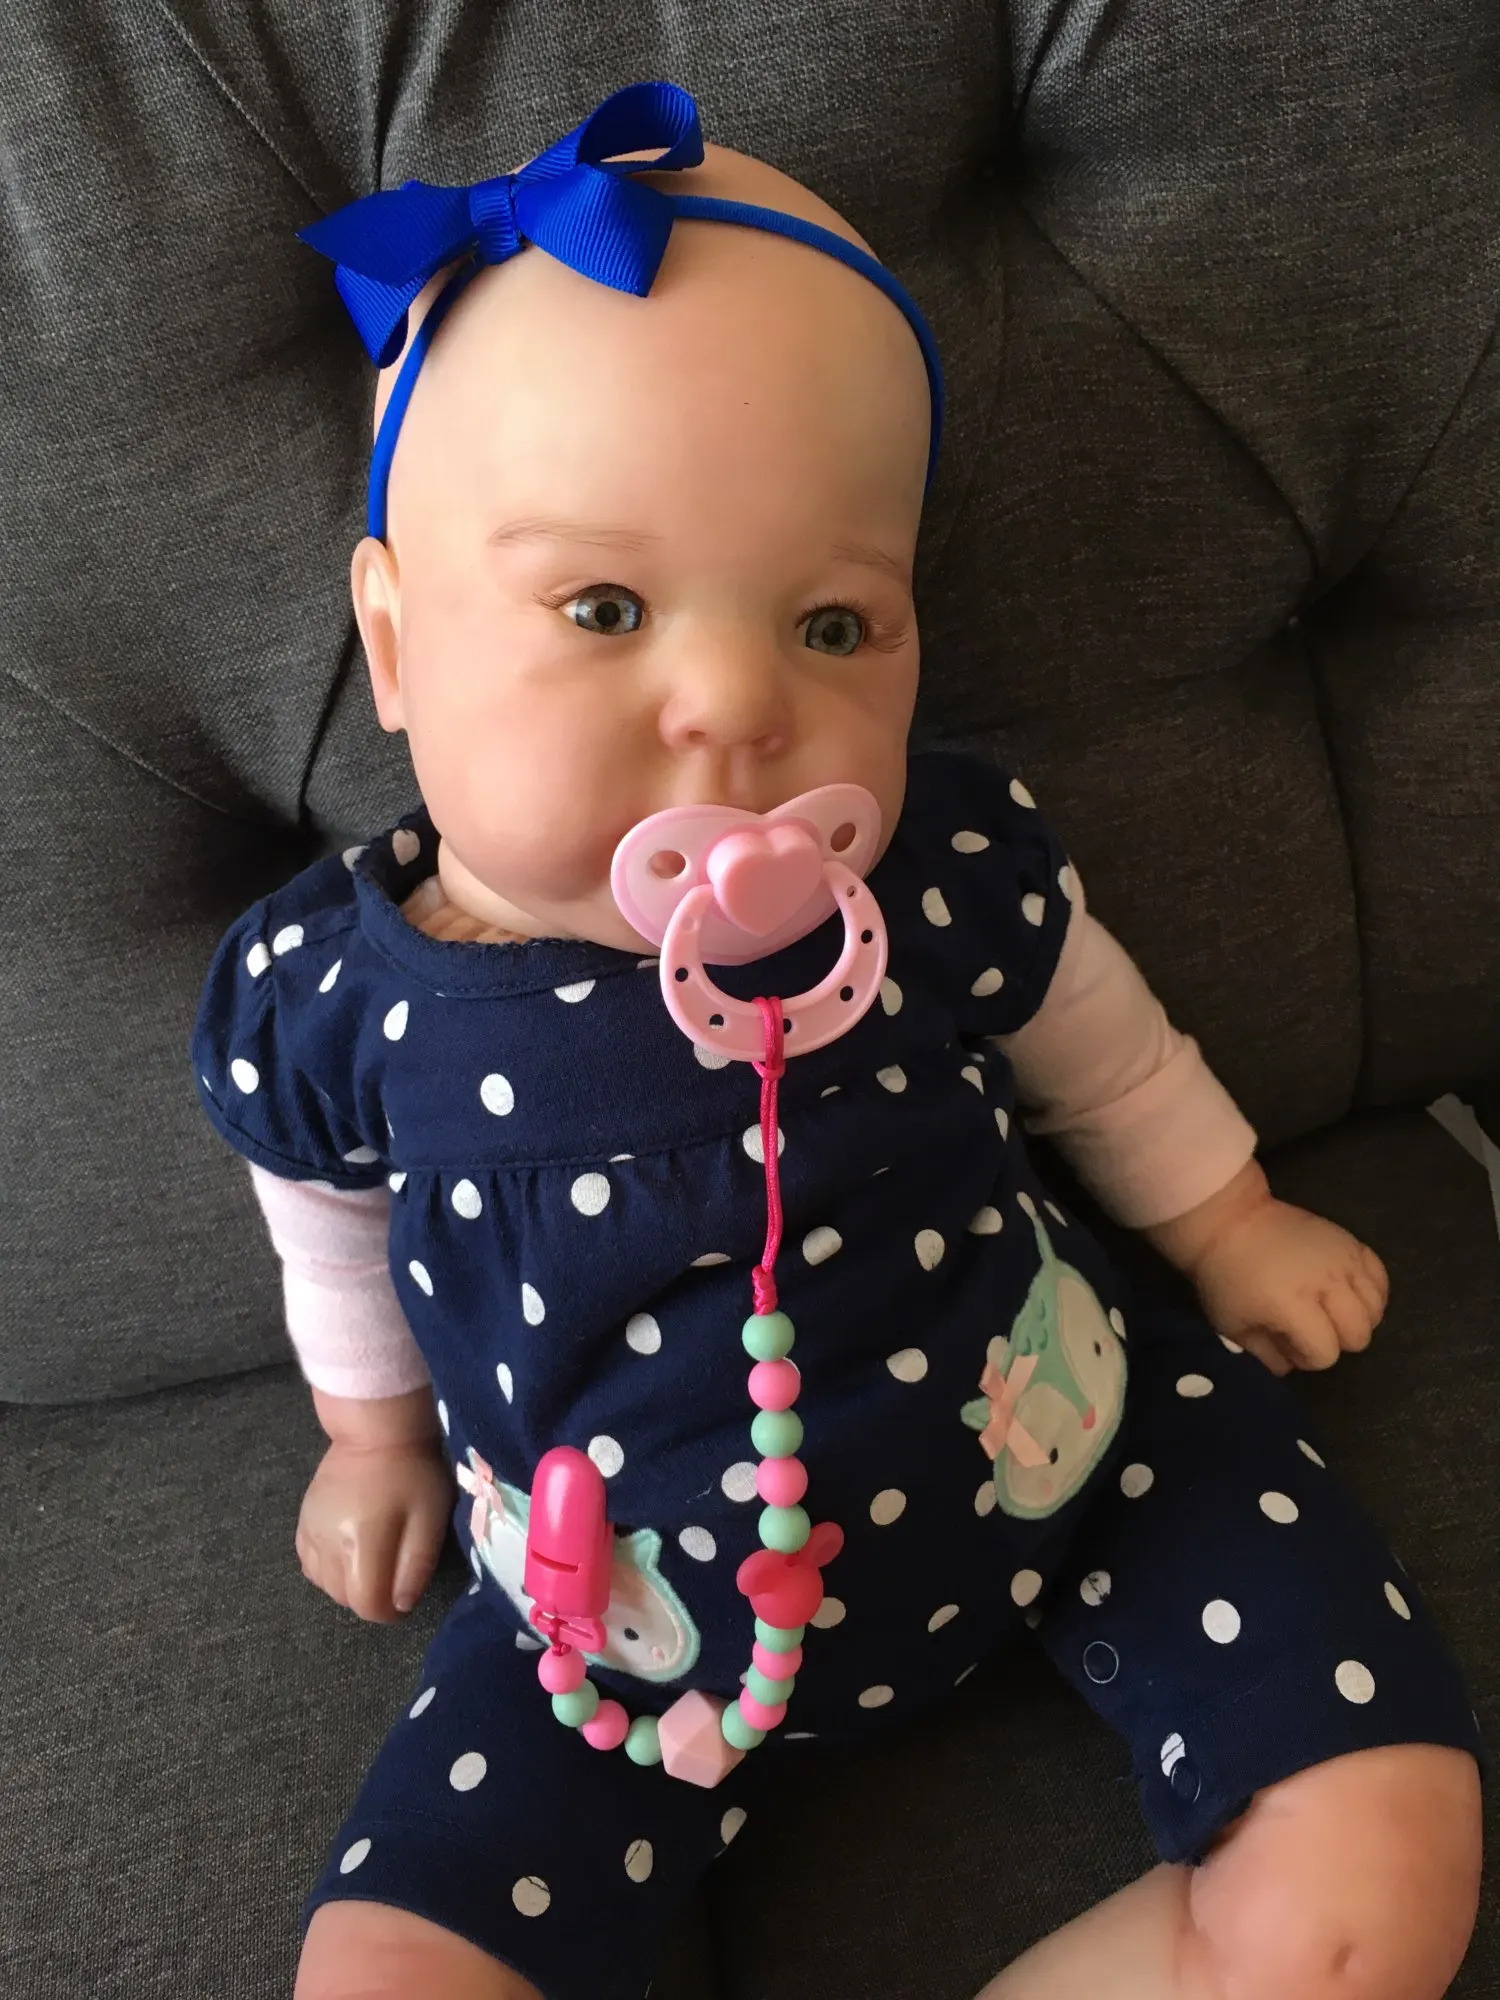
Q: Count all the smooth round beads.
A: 14